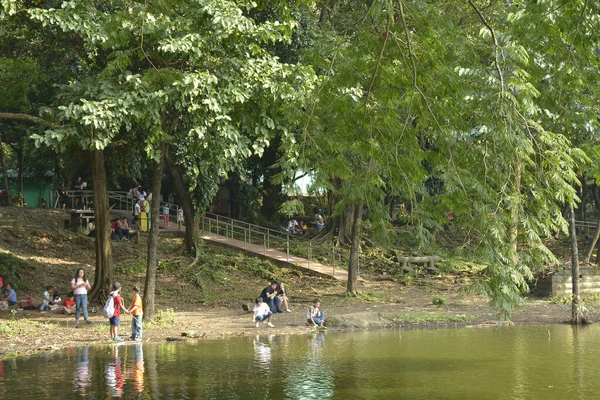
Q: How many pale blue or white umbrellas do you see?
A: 0